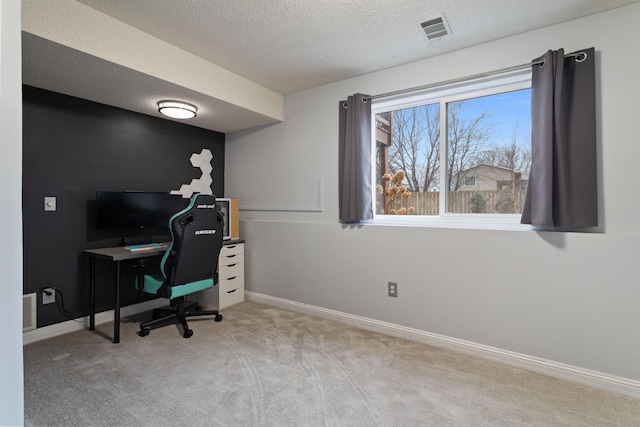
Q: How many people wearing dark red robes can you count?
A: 0